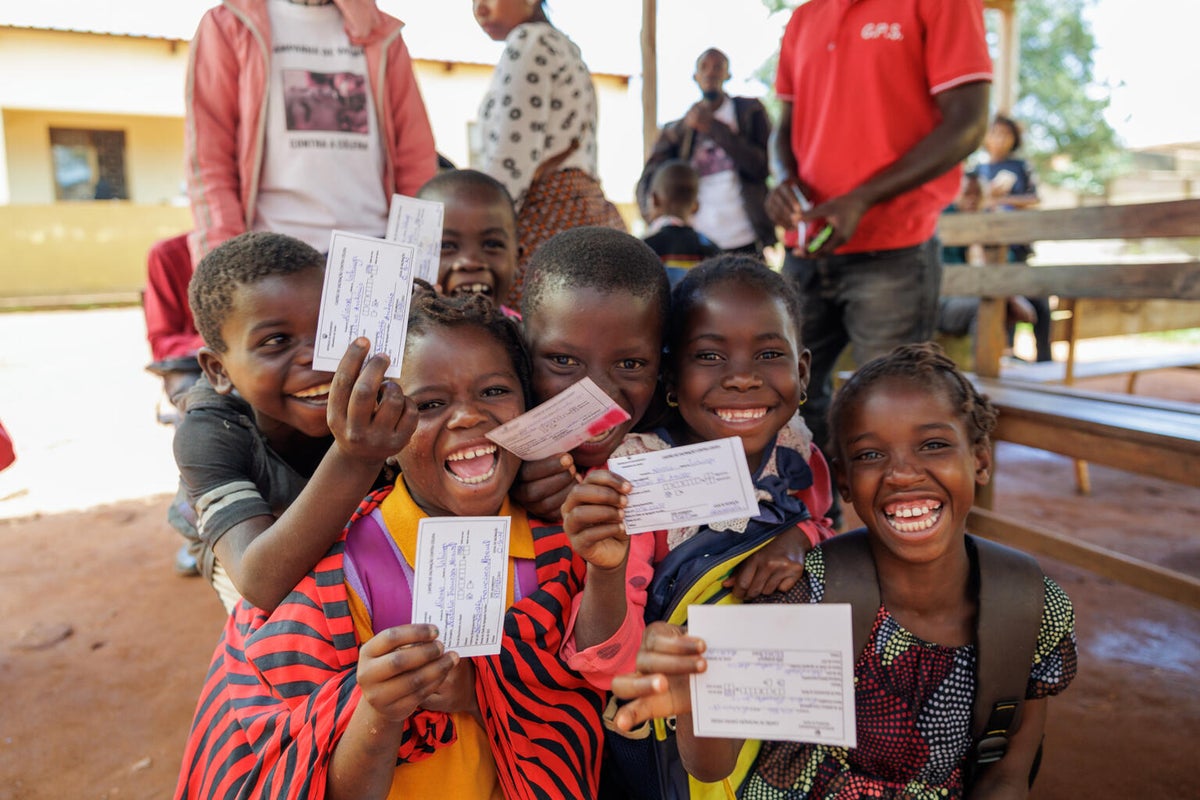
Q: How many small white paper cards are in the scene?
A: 6